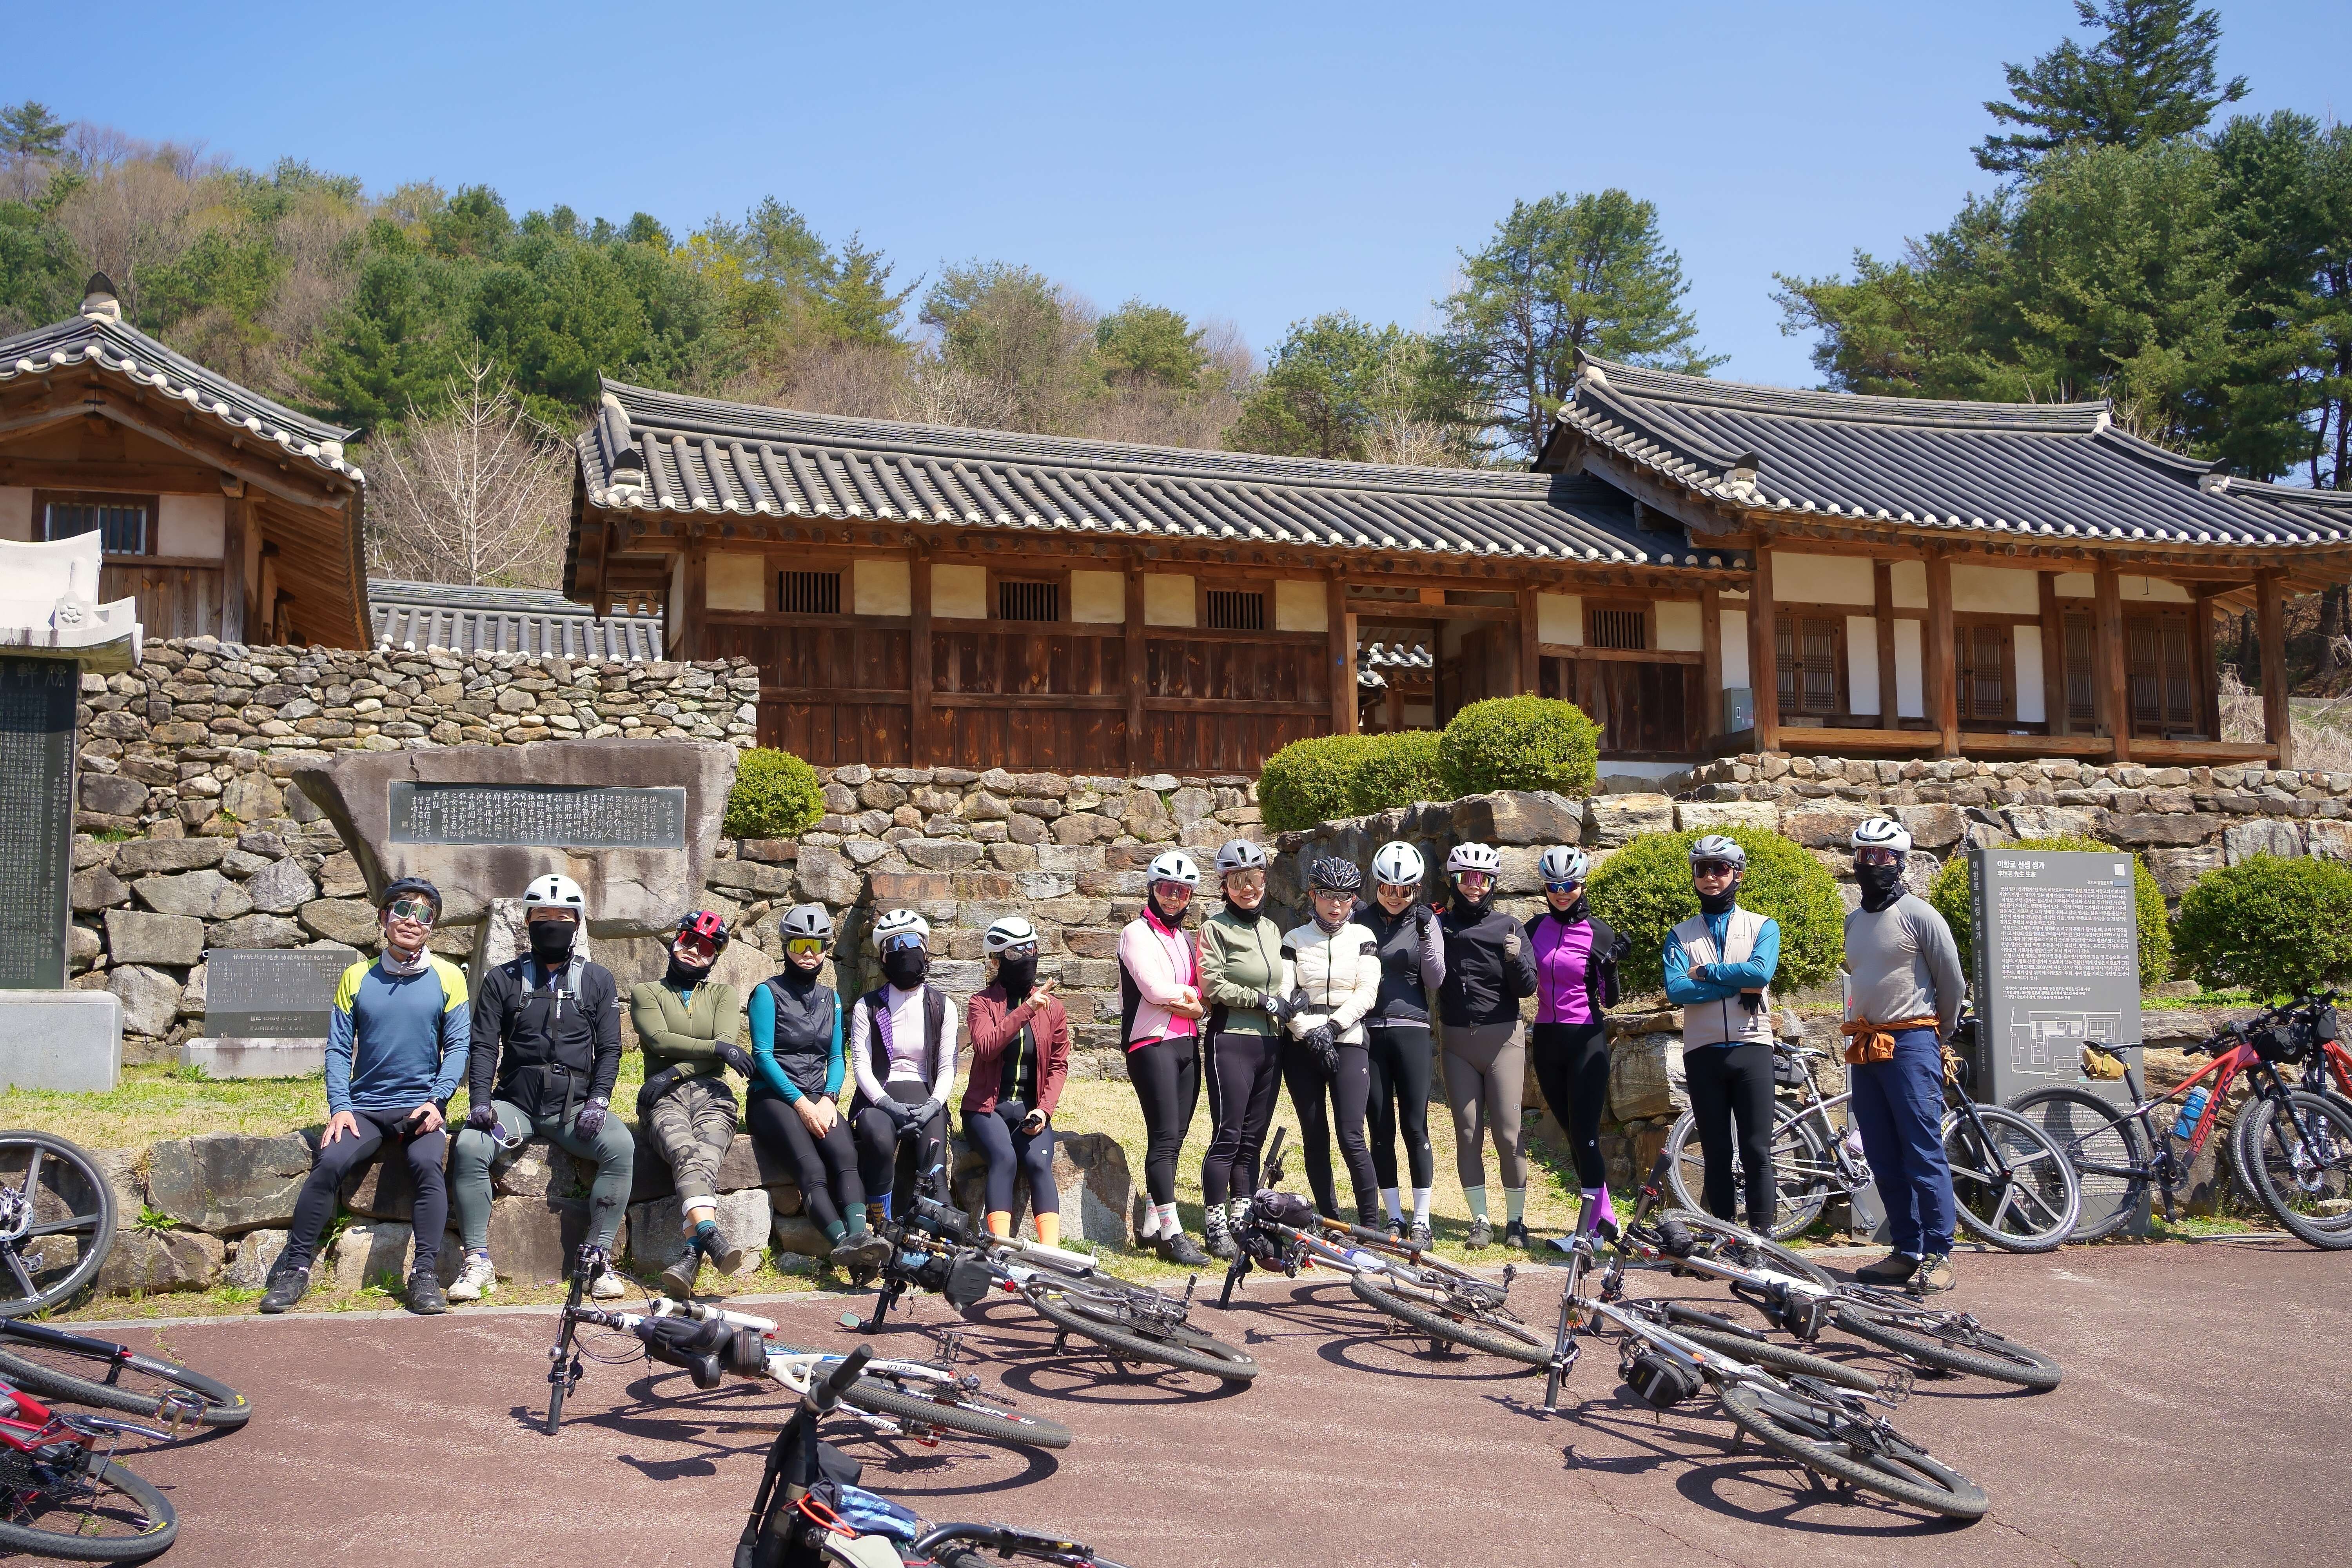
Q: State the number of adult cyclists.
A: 14